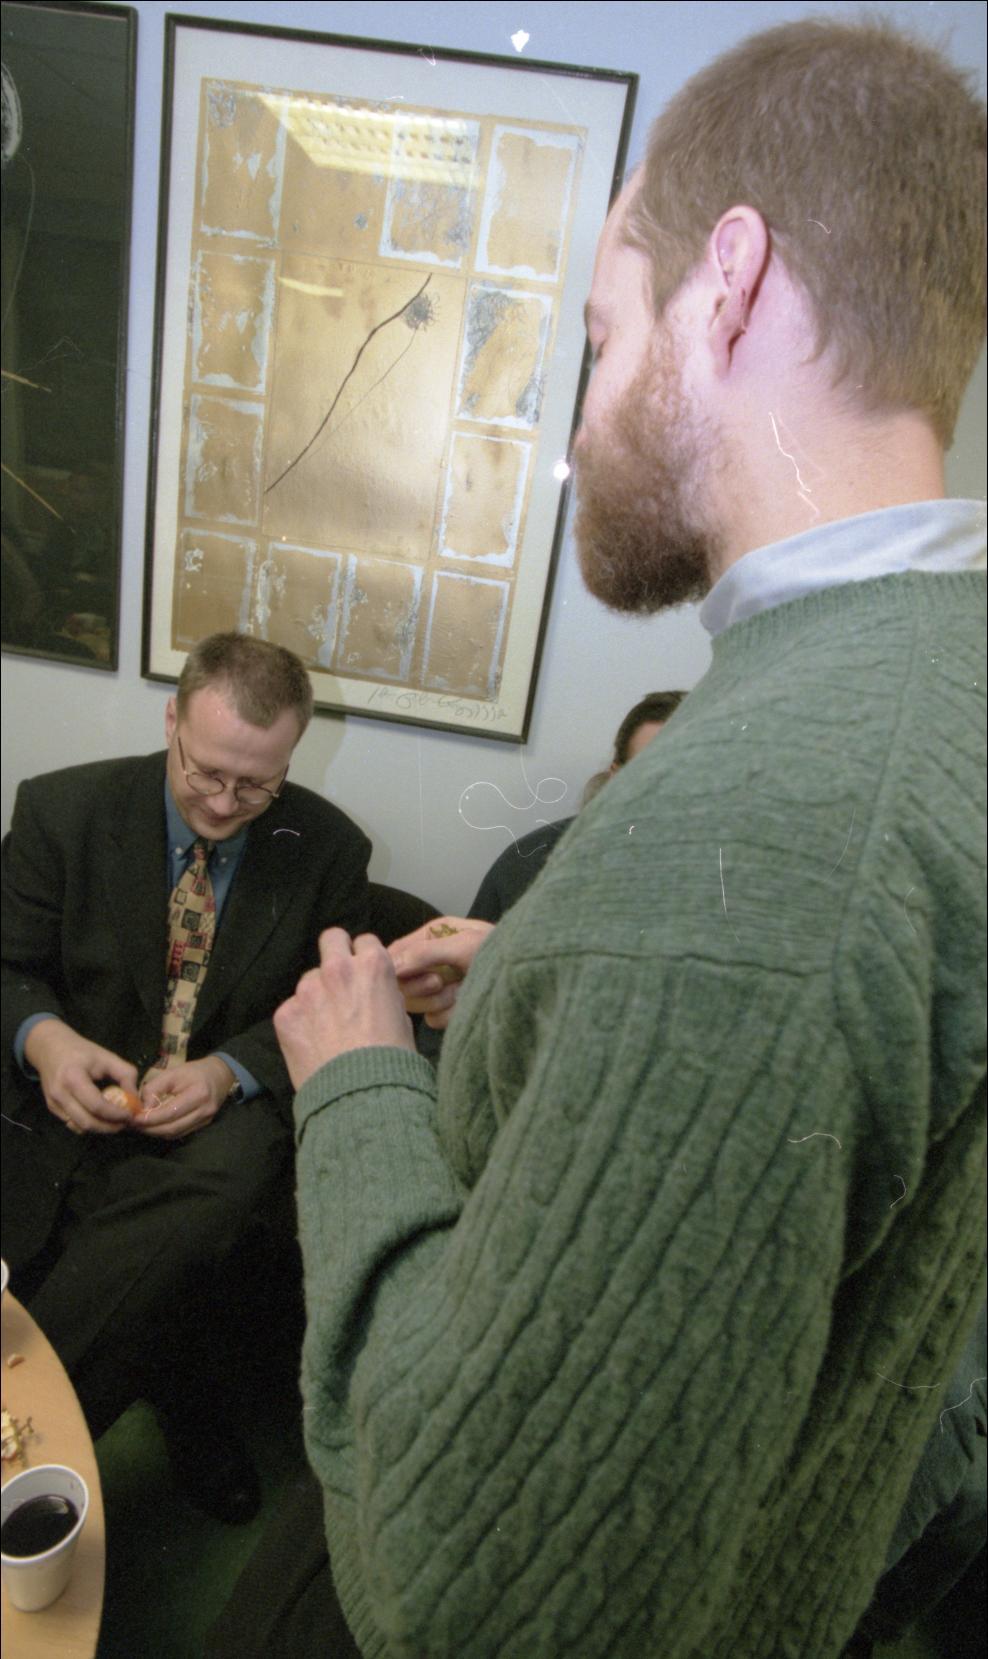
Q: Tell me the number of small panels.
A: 12